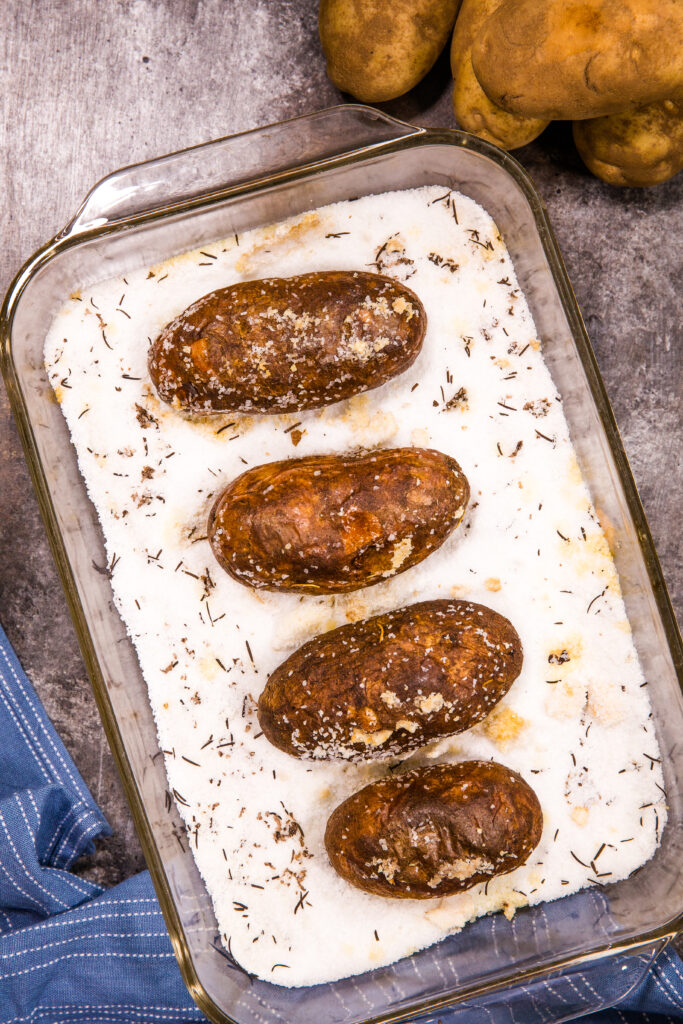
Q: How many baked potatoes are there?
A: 4